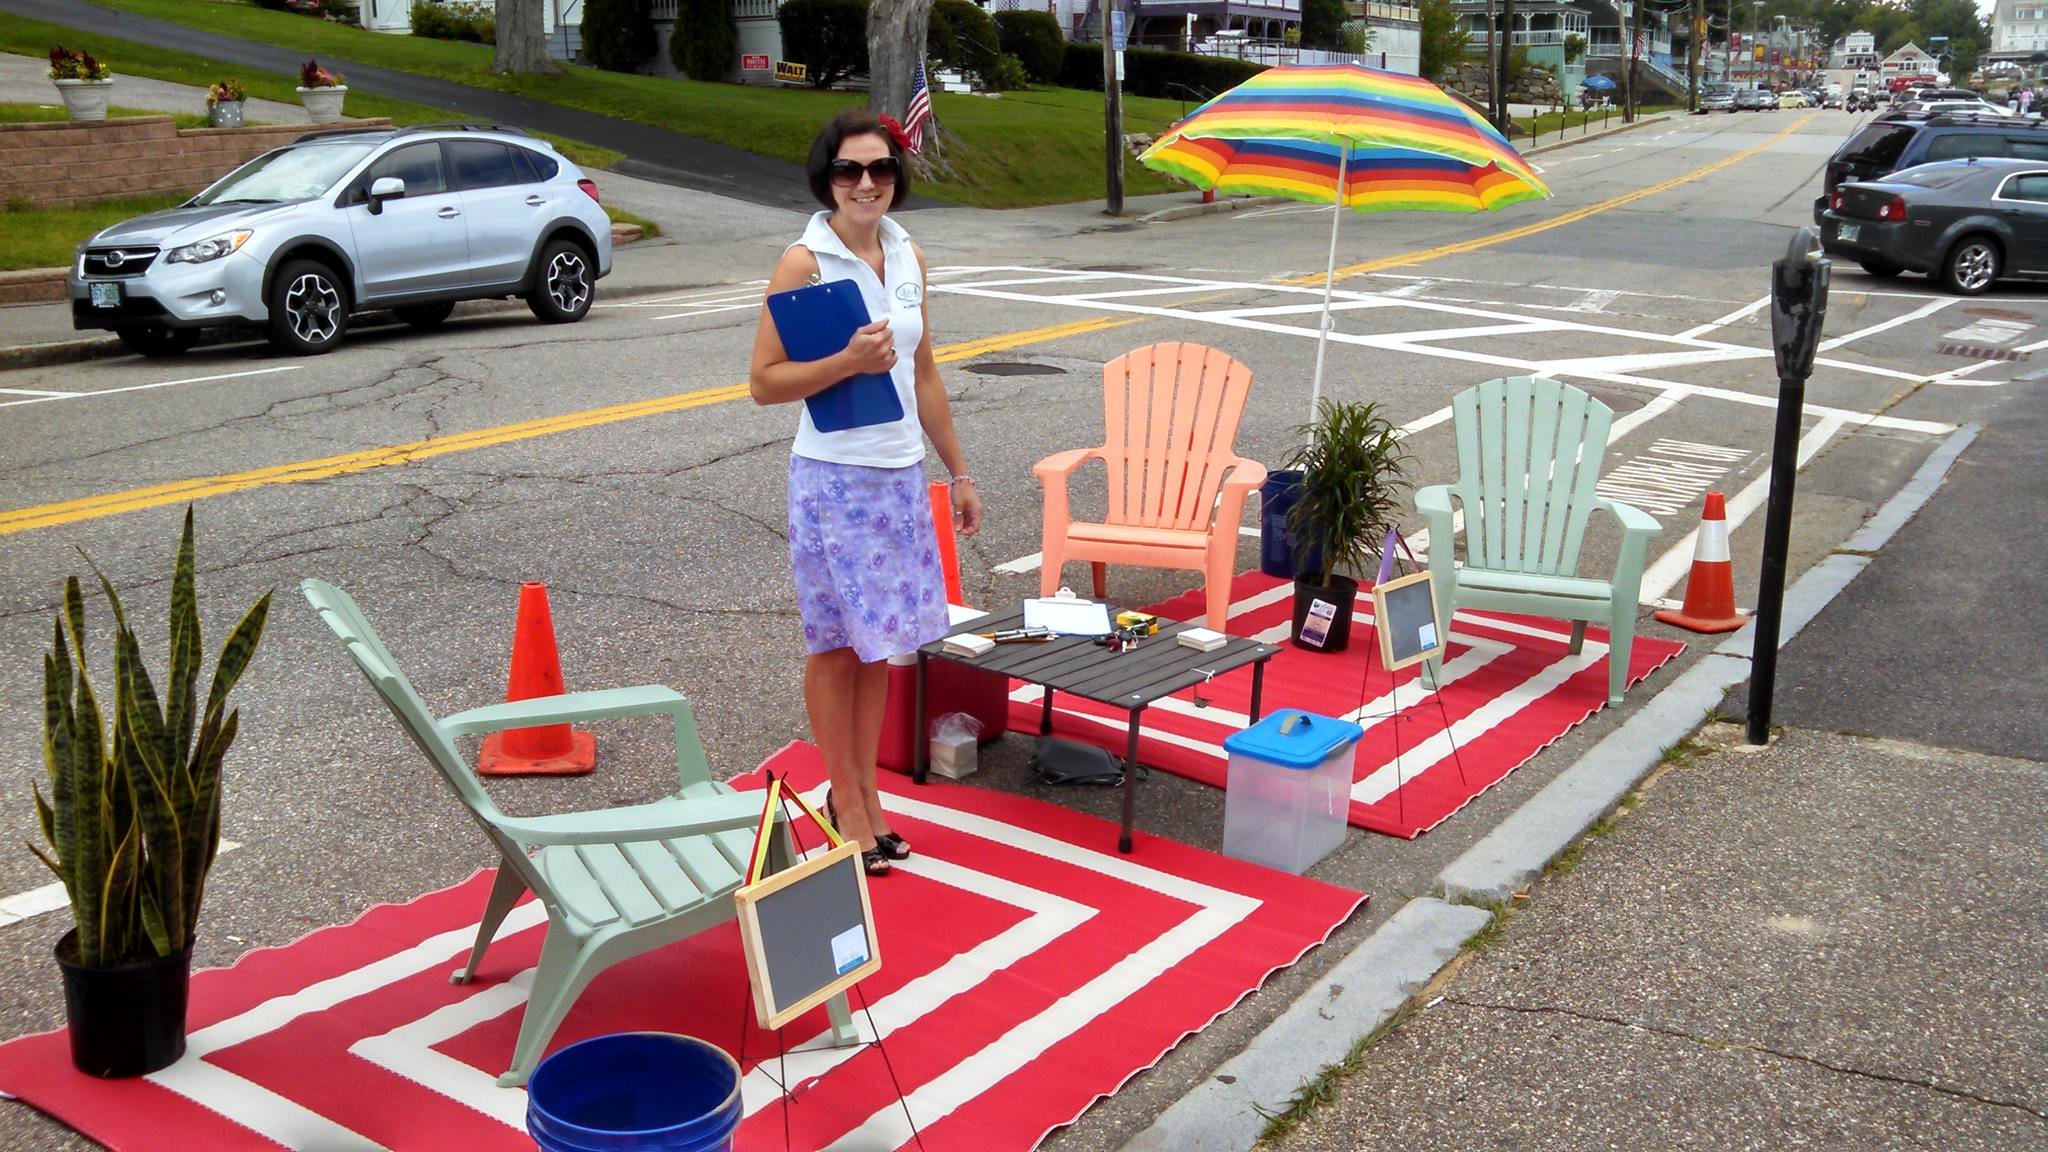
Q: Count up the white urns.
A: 2